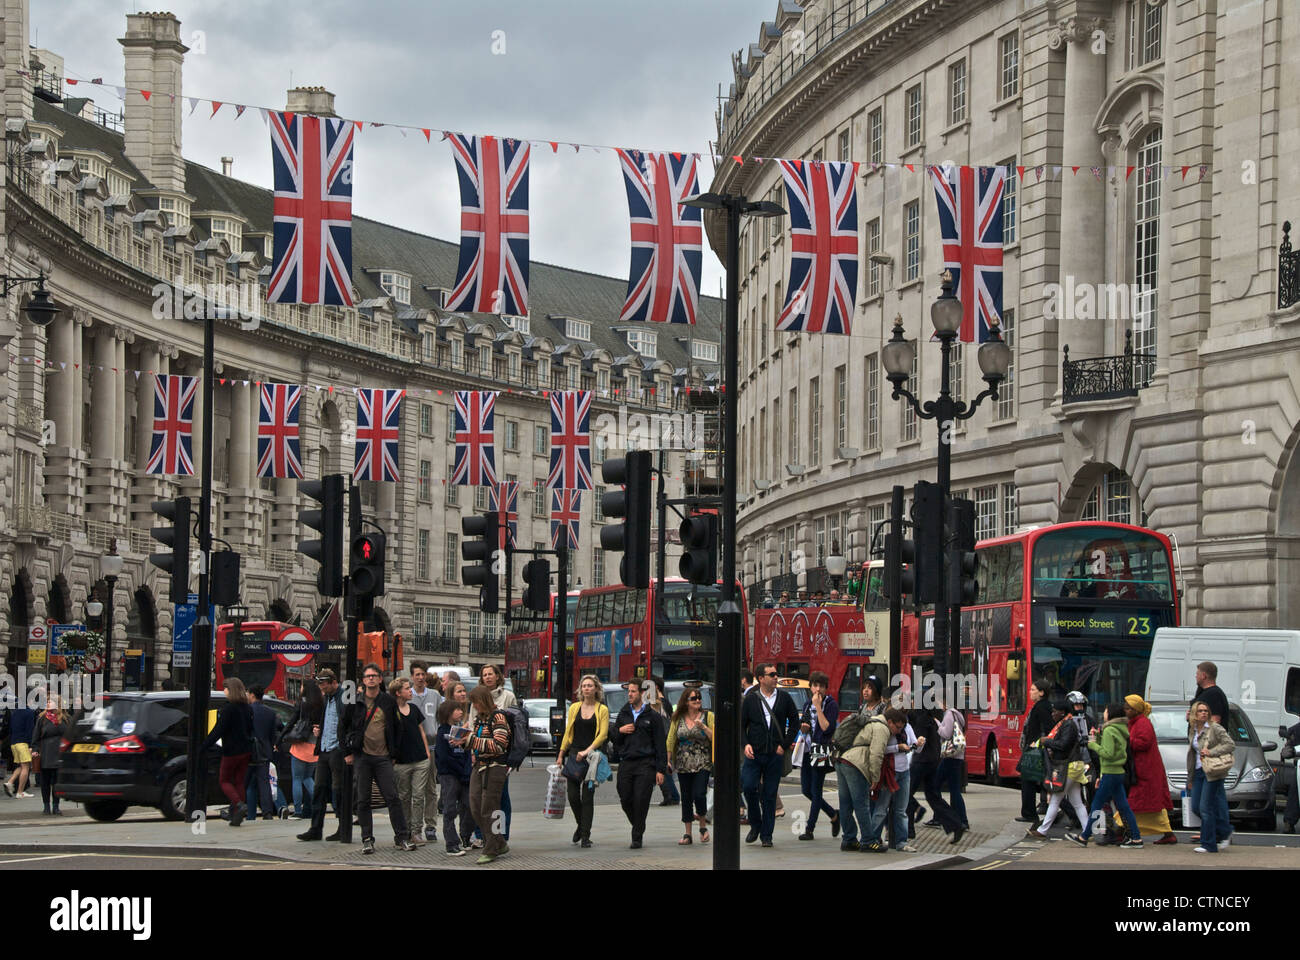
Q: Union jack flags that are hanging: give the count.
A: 12